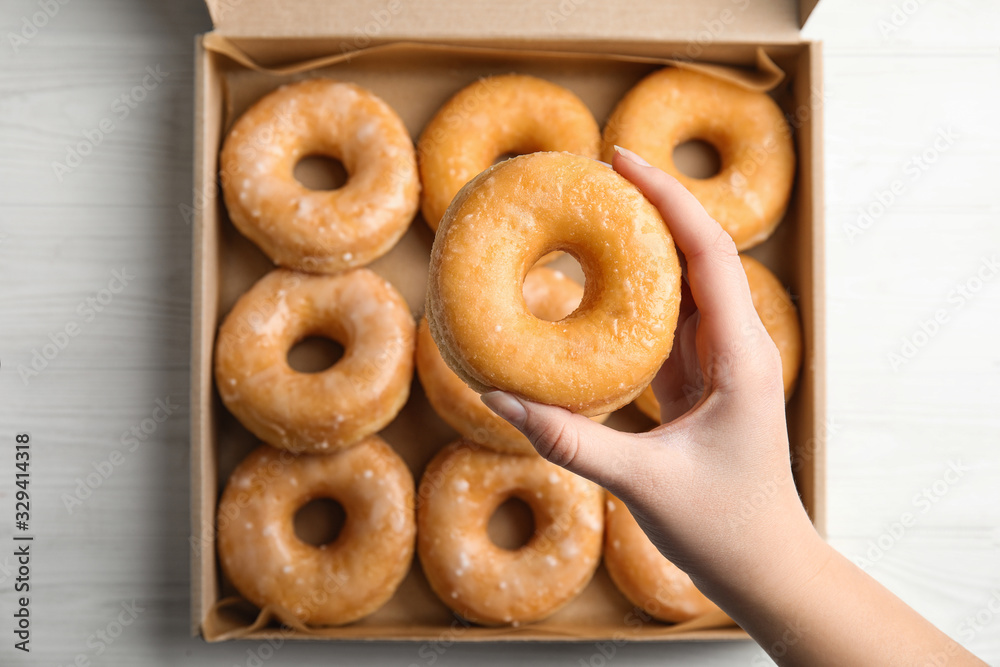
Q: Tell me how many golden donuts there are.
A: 10